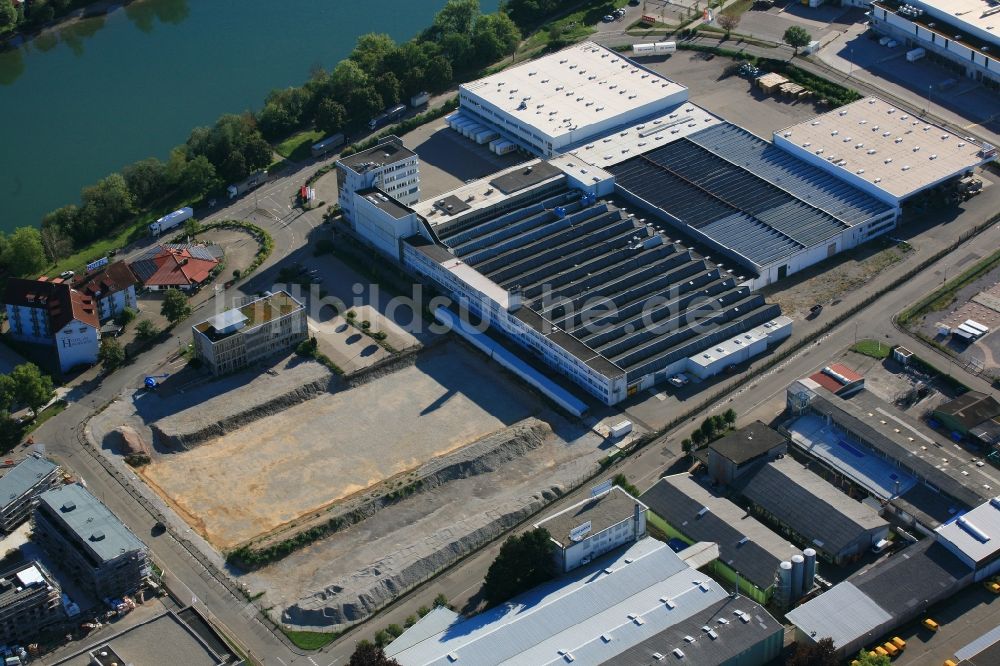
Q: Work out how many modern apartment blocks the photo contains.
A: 3